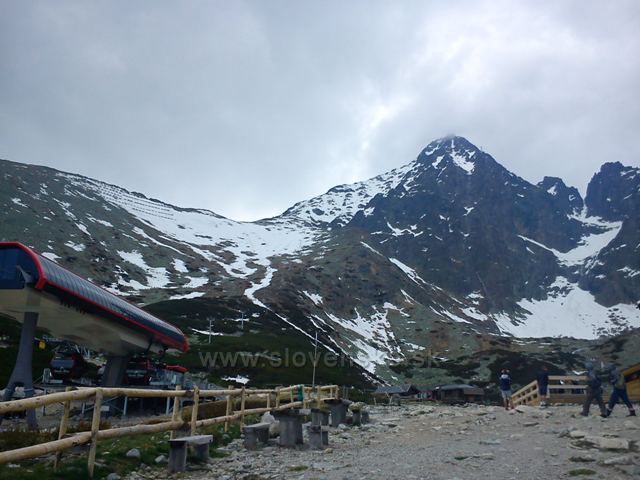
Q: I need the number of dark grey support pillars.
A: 2